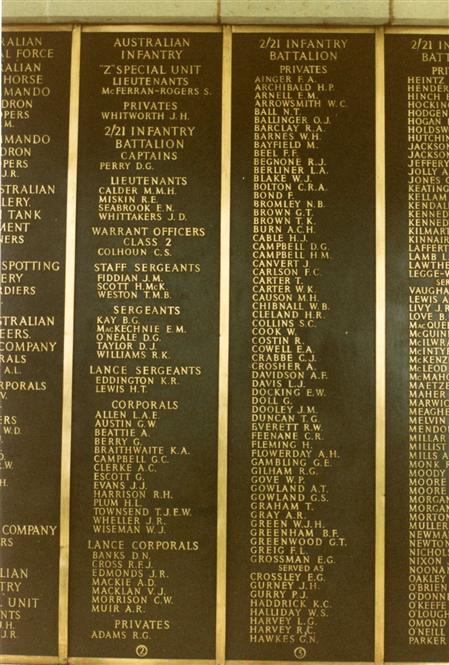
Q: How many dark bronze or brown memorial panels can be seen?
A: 4